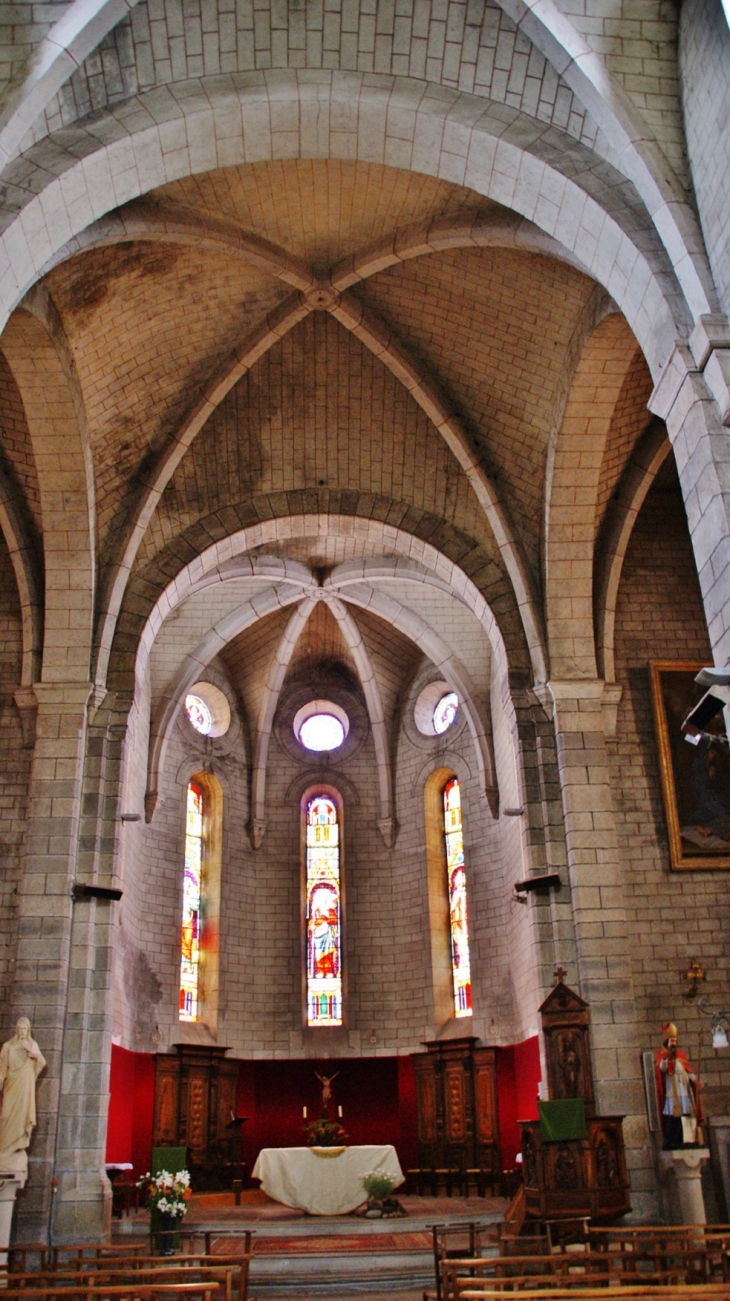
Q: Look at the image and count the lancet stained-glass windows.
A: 3